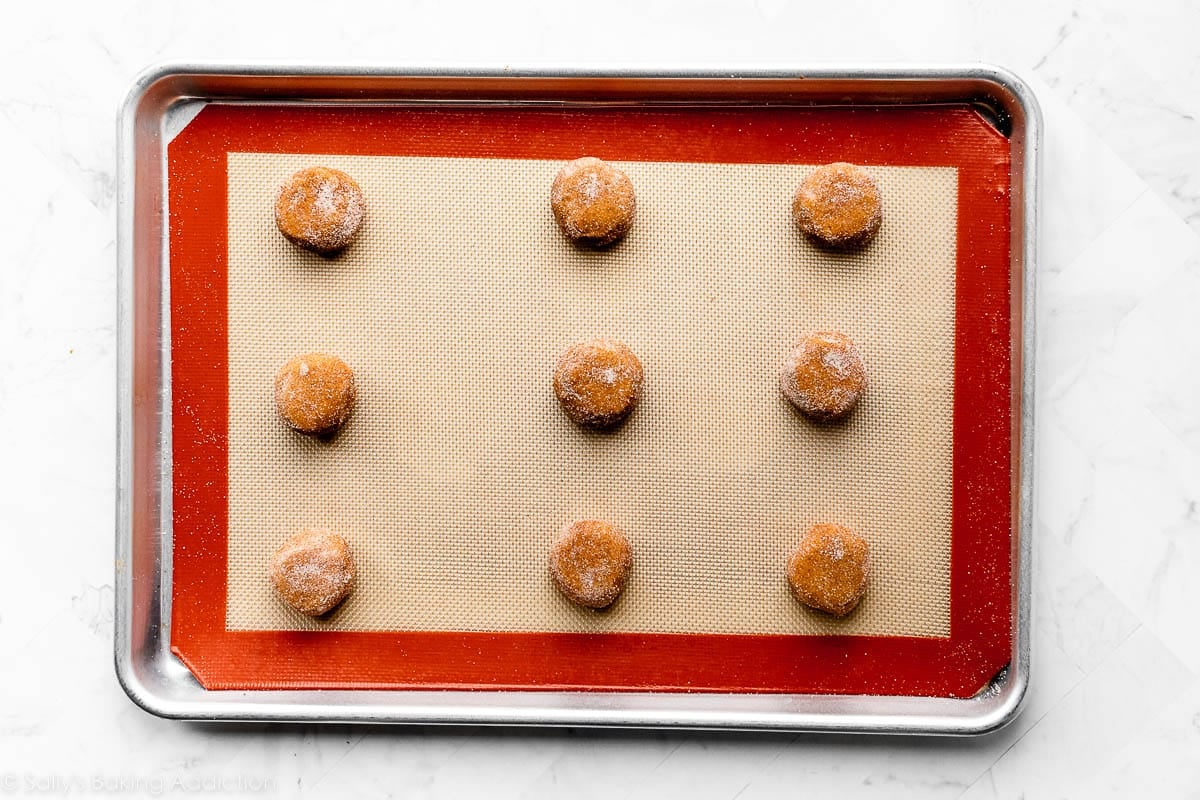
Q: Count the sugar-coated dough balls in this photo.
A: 9